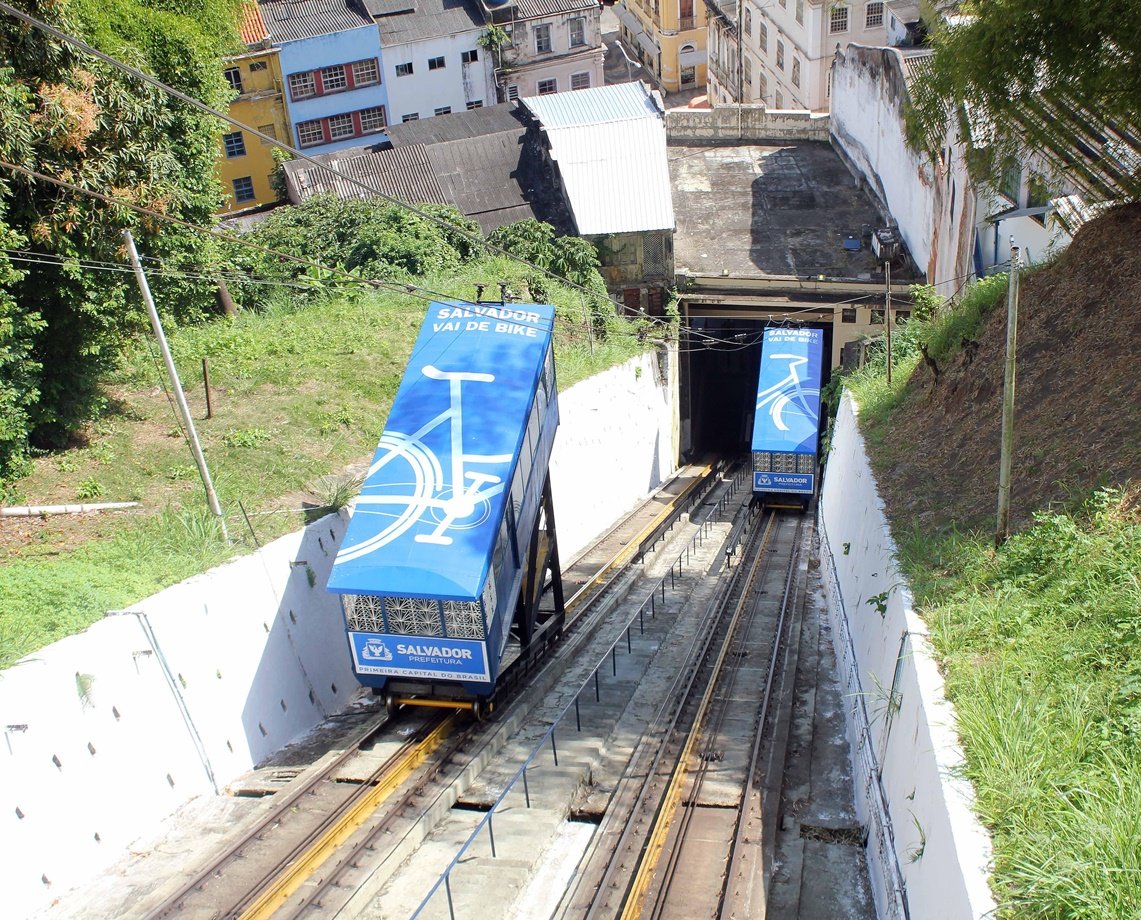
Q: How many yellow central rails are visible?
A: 2